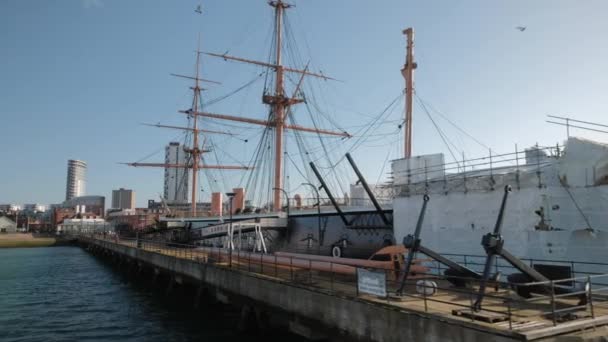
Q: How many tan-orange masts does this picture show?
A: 3